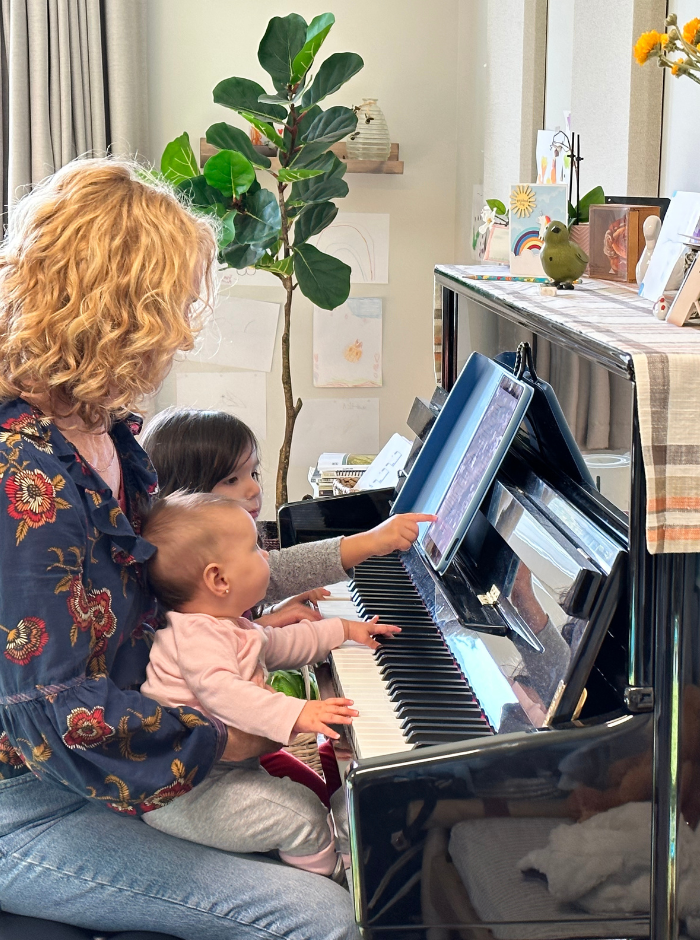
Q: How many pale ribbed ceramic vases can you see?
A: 1